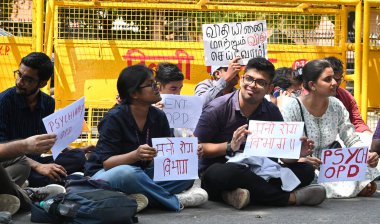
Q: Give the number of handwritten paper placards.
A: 6